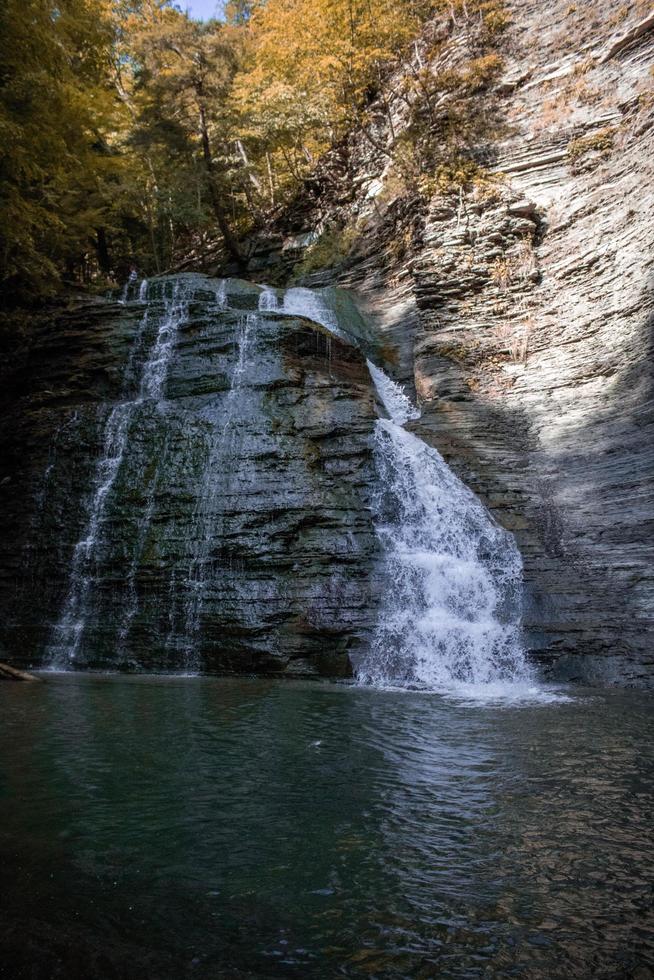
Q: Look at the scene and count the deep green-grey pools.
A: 1